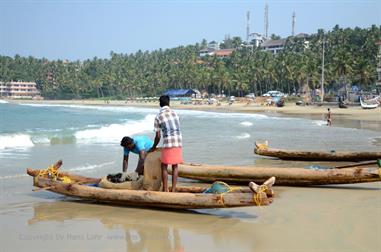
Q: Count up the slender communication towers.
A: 3